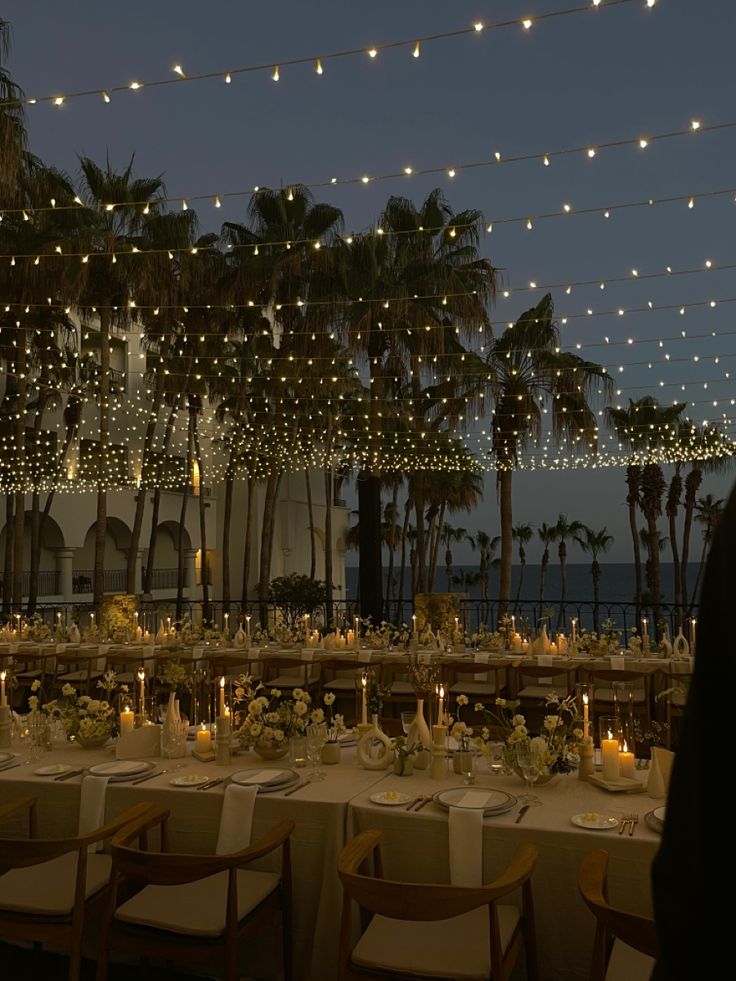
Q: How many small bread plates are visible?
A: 4